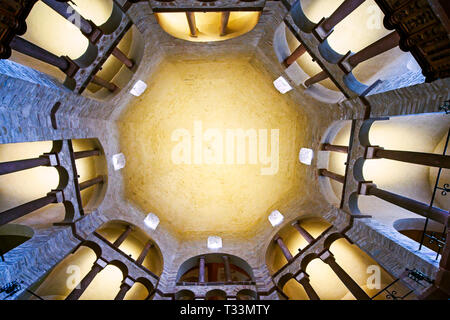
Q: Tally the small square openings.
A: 7